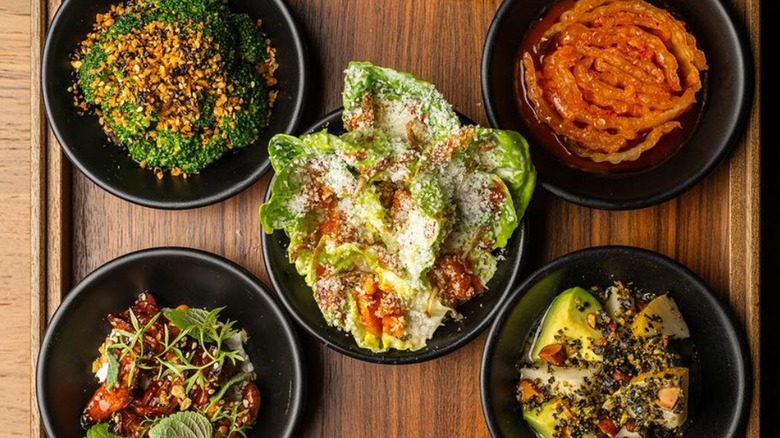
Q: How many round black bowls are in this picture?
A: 5